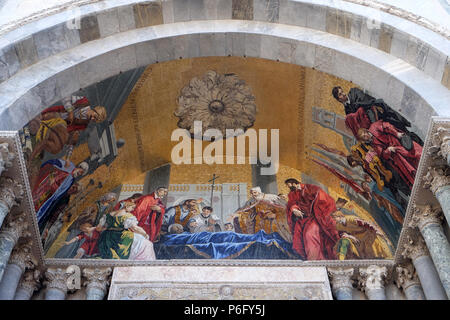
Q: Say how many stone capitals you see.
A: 14